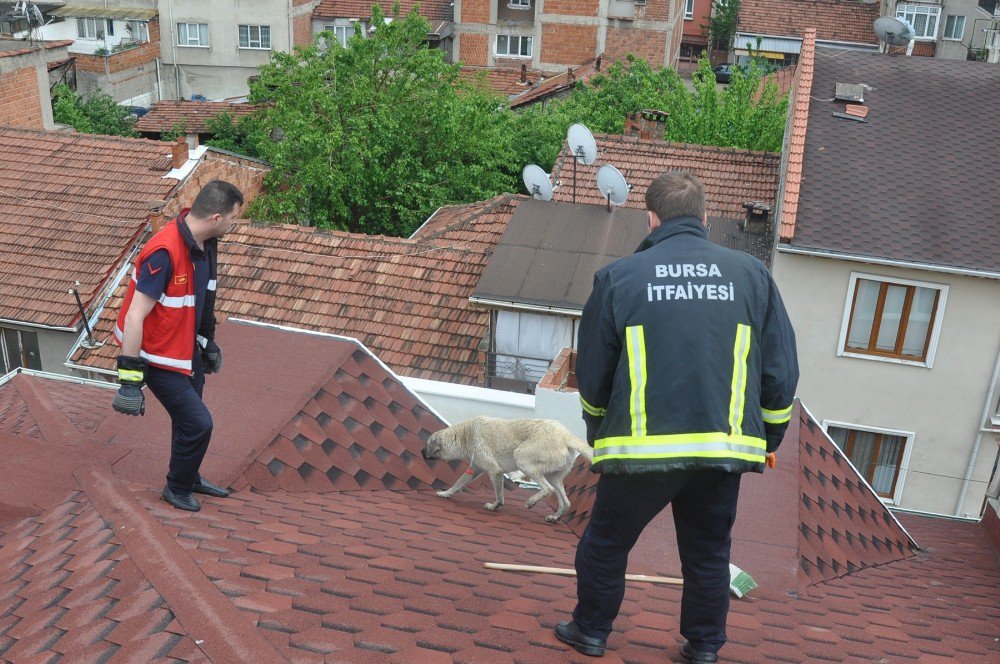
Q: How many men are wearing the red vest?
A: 1